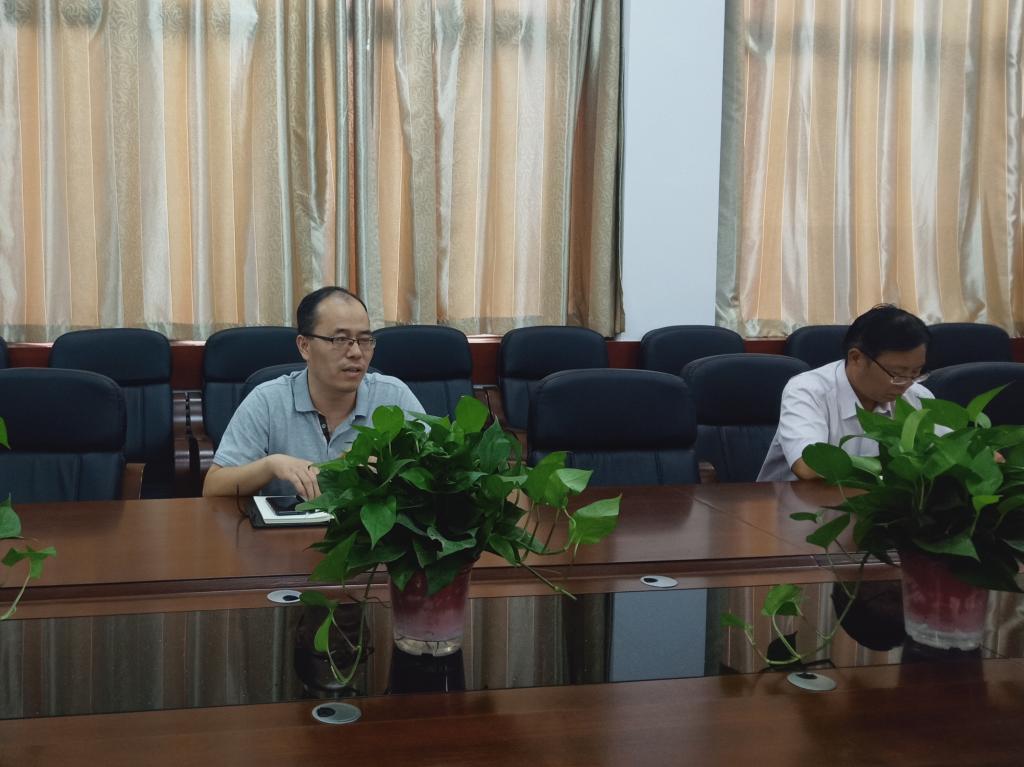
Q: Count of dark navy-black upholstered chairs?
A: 13